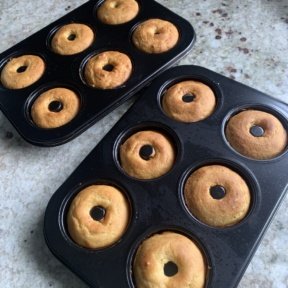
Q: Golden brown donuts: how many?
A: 12